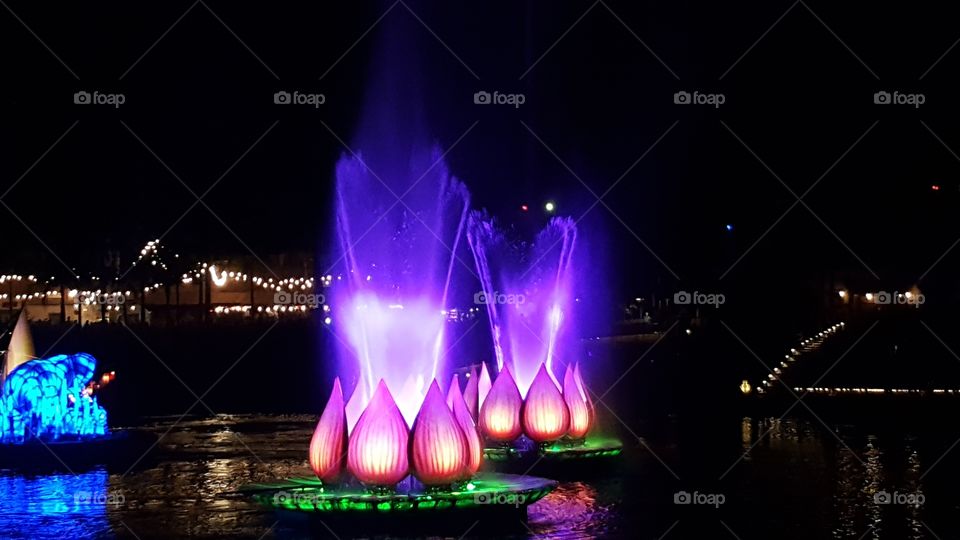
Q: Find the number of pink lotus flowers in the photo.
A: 2